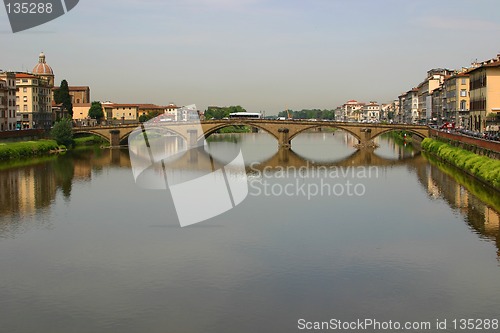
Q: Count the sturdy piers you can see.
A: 4